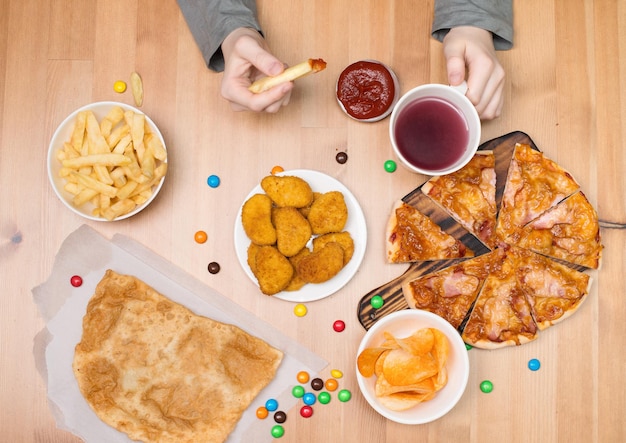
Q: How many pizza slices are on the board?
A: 7